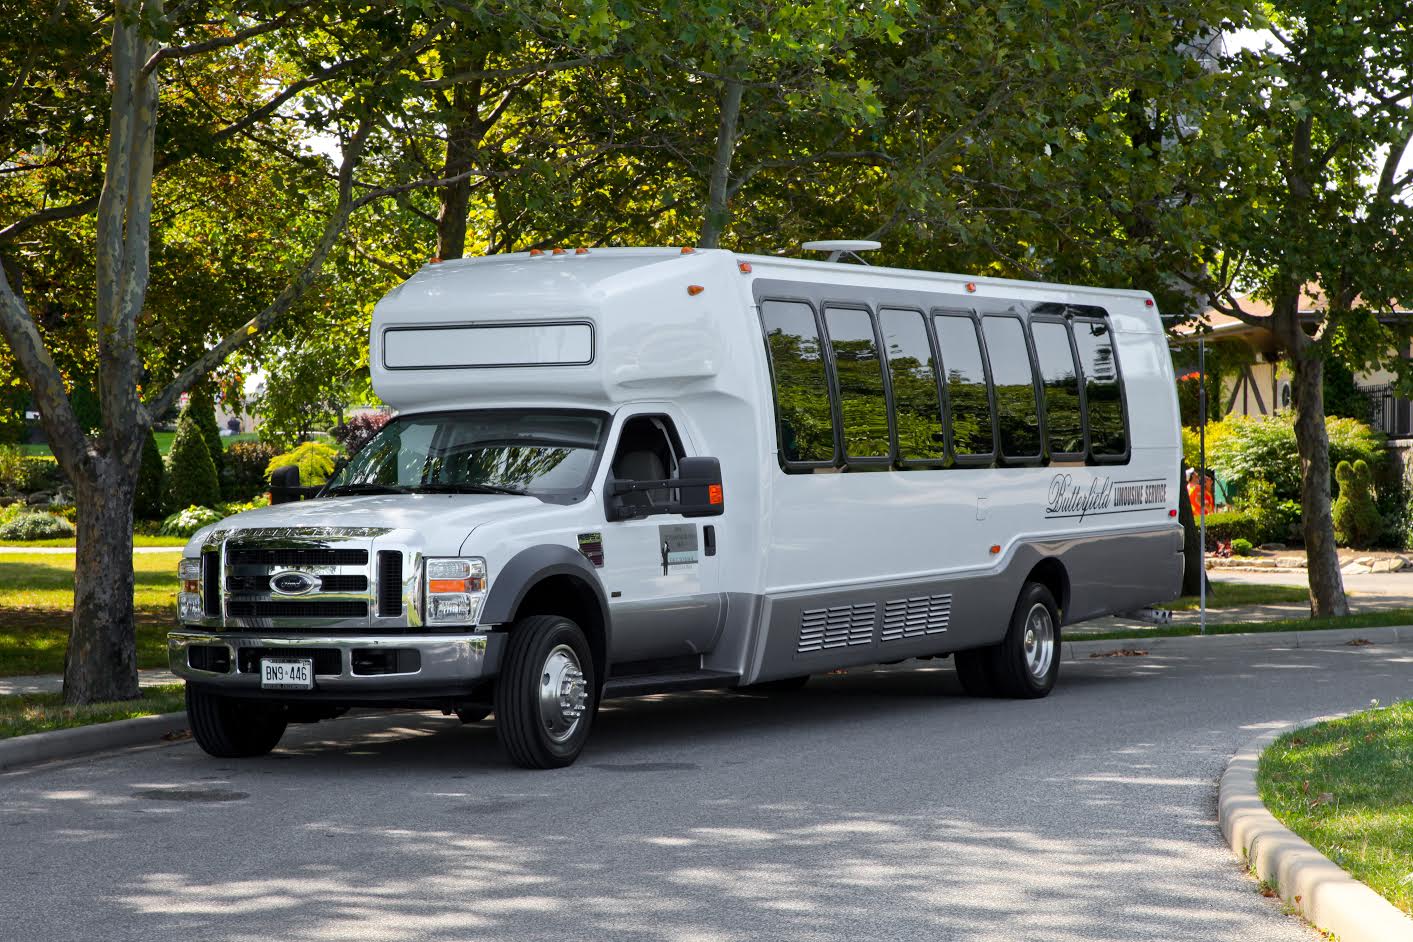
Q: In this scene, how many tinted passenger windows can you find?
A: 7